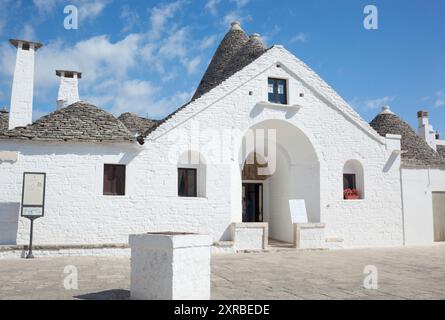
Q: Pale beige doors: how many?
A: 1